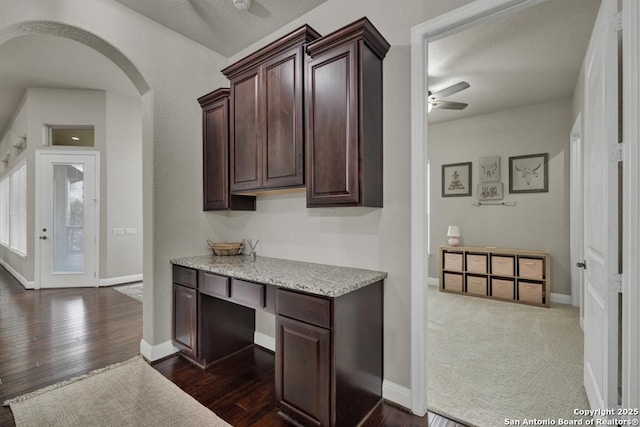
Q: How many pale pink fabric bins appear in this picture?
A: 8